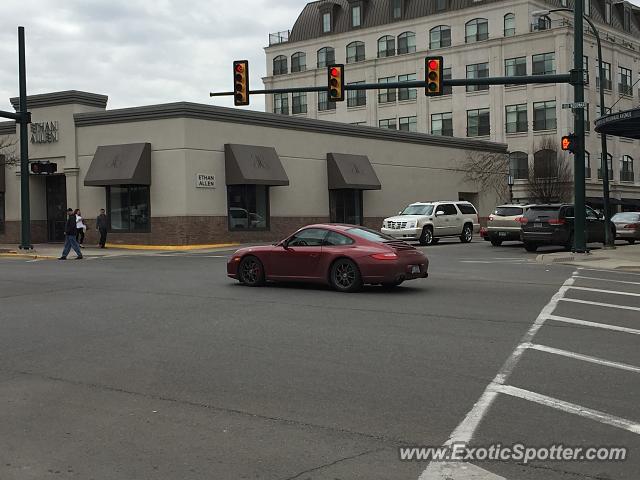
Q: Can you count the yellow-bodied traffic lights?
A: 3